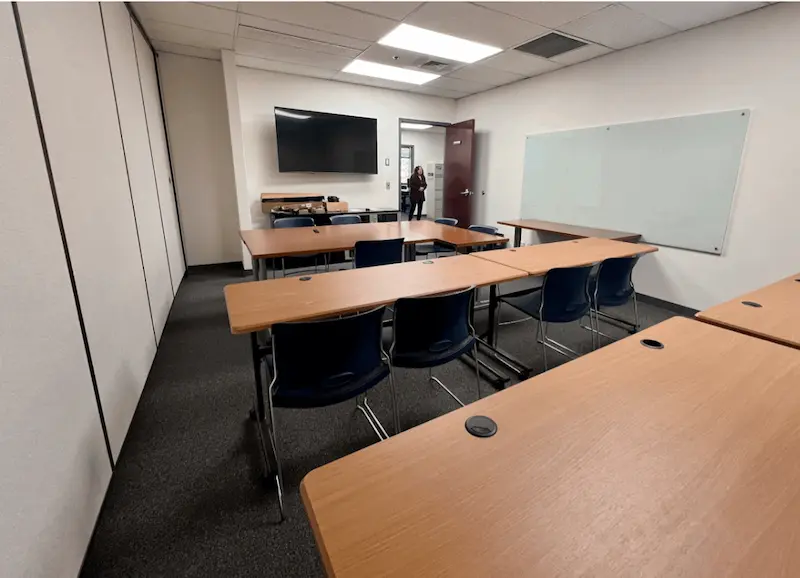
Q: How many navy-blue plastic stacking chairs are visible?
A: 9